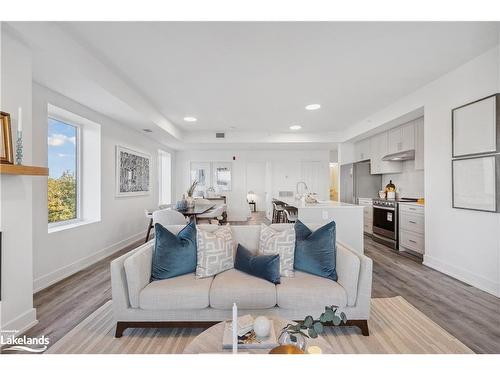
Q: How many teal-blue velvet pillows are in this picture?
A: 3